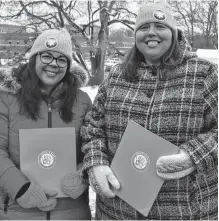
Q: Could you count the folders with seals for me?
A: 2